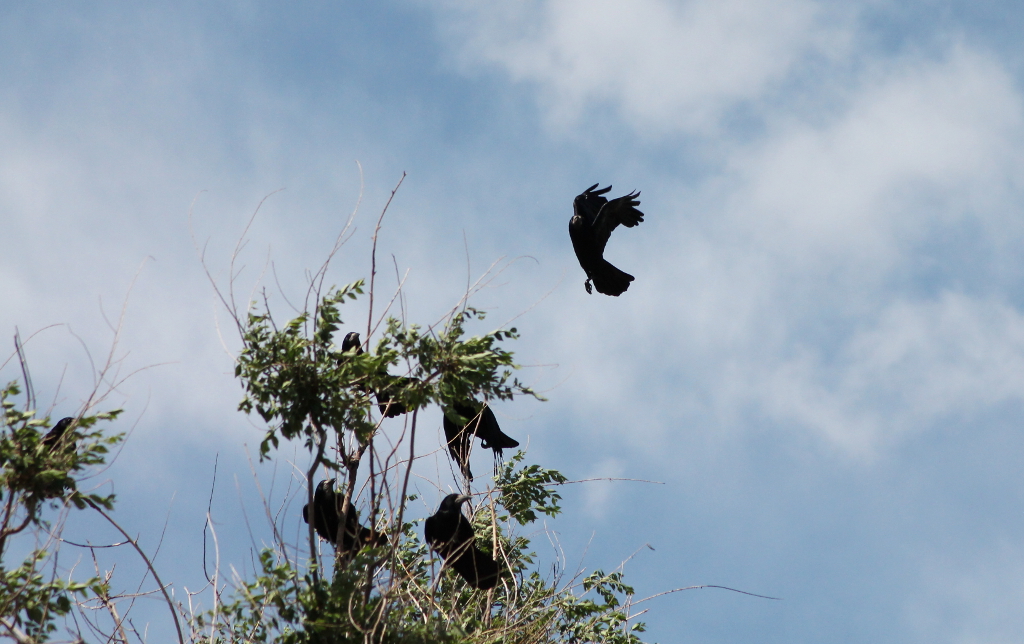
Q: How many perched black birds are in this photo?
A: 5